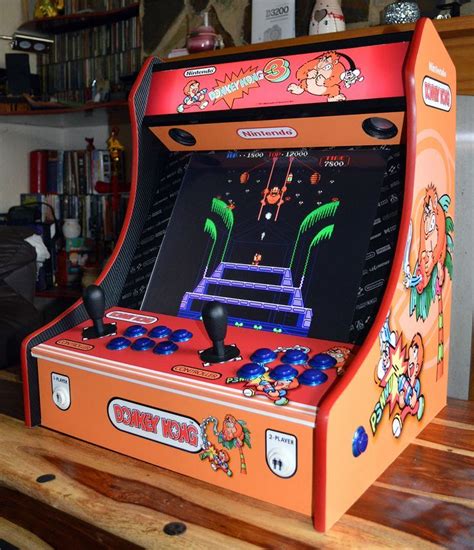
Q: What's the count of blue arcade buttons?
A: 13